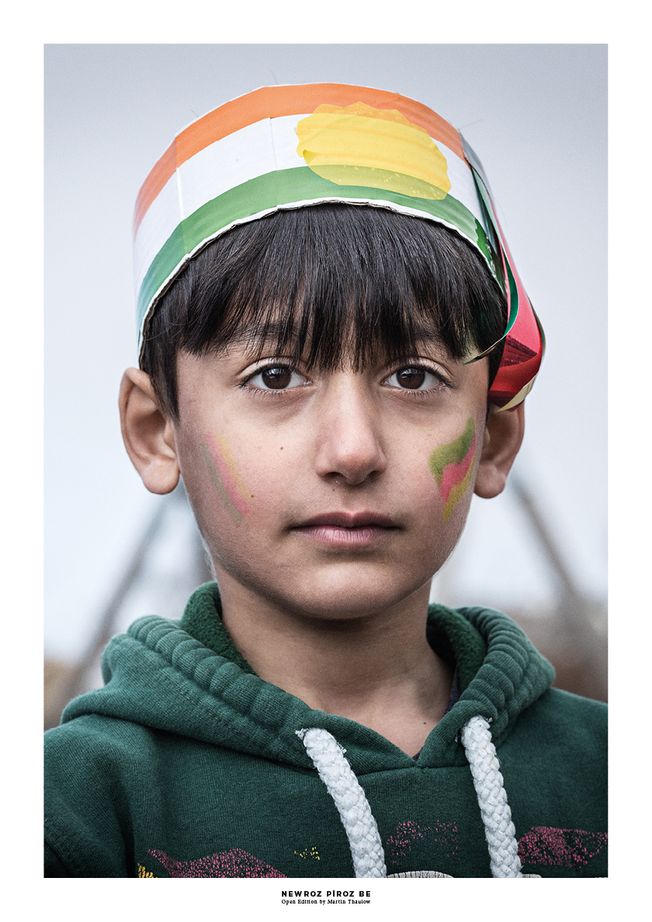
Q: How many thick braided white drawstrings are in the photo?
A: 2